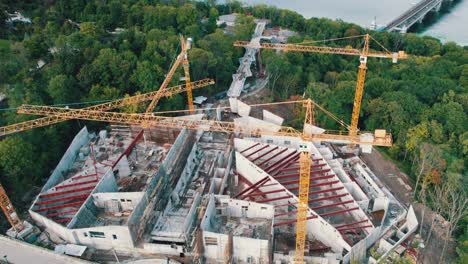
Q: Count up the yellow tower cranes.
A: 4